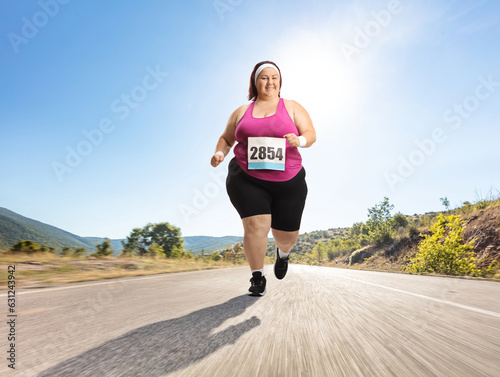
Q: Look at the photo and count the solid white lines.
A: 2